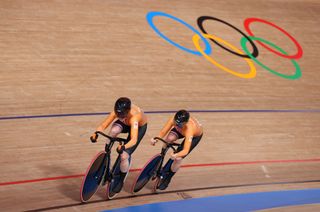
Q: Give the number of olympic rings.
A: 5